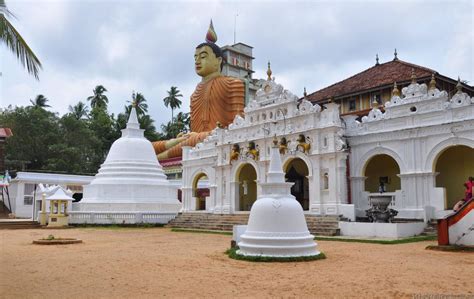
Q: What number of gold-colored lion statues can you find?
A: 4